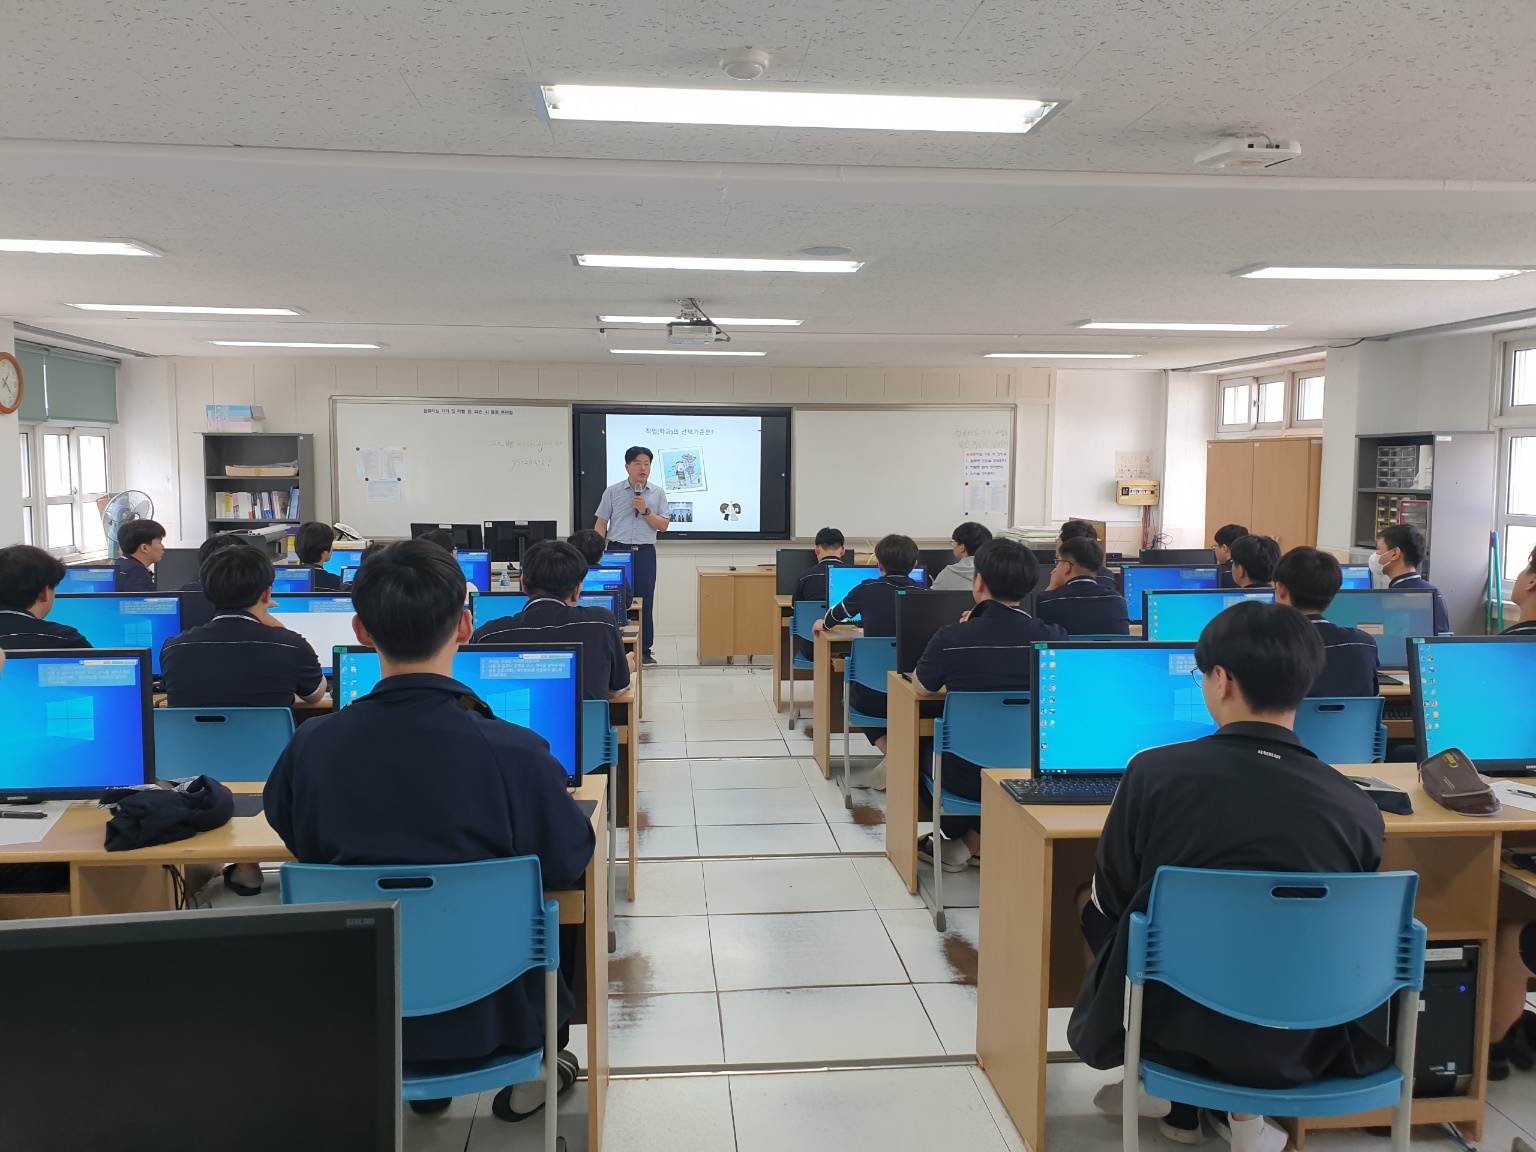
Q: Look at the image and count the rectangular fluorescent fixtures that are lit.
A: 10